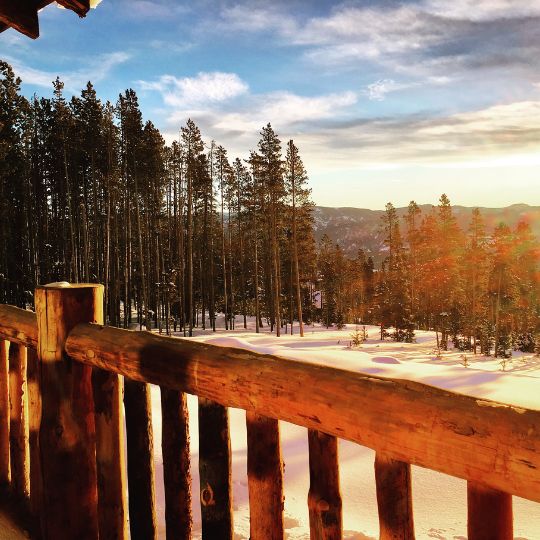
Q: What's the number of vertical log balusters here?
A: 11